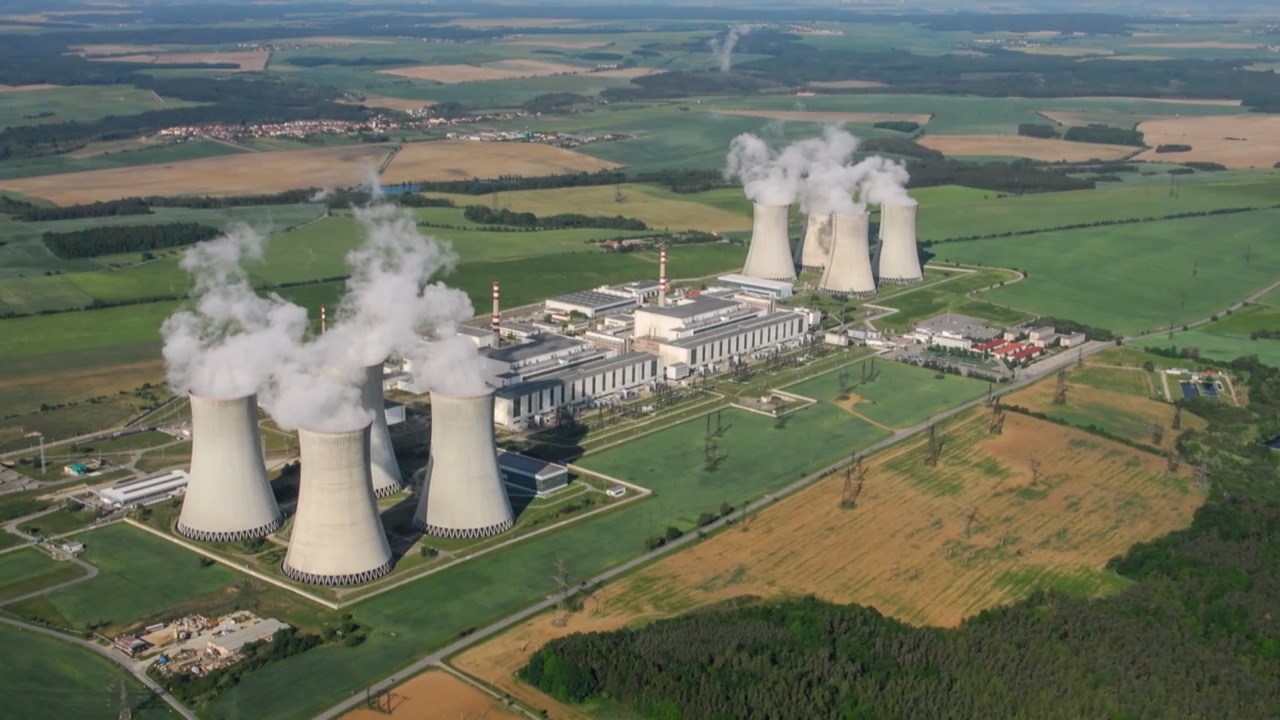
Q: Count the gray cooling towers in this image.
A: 8